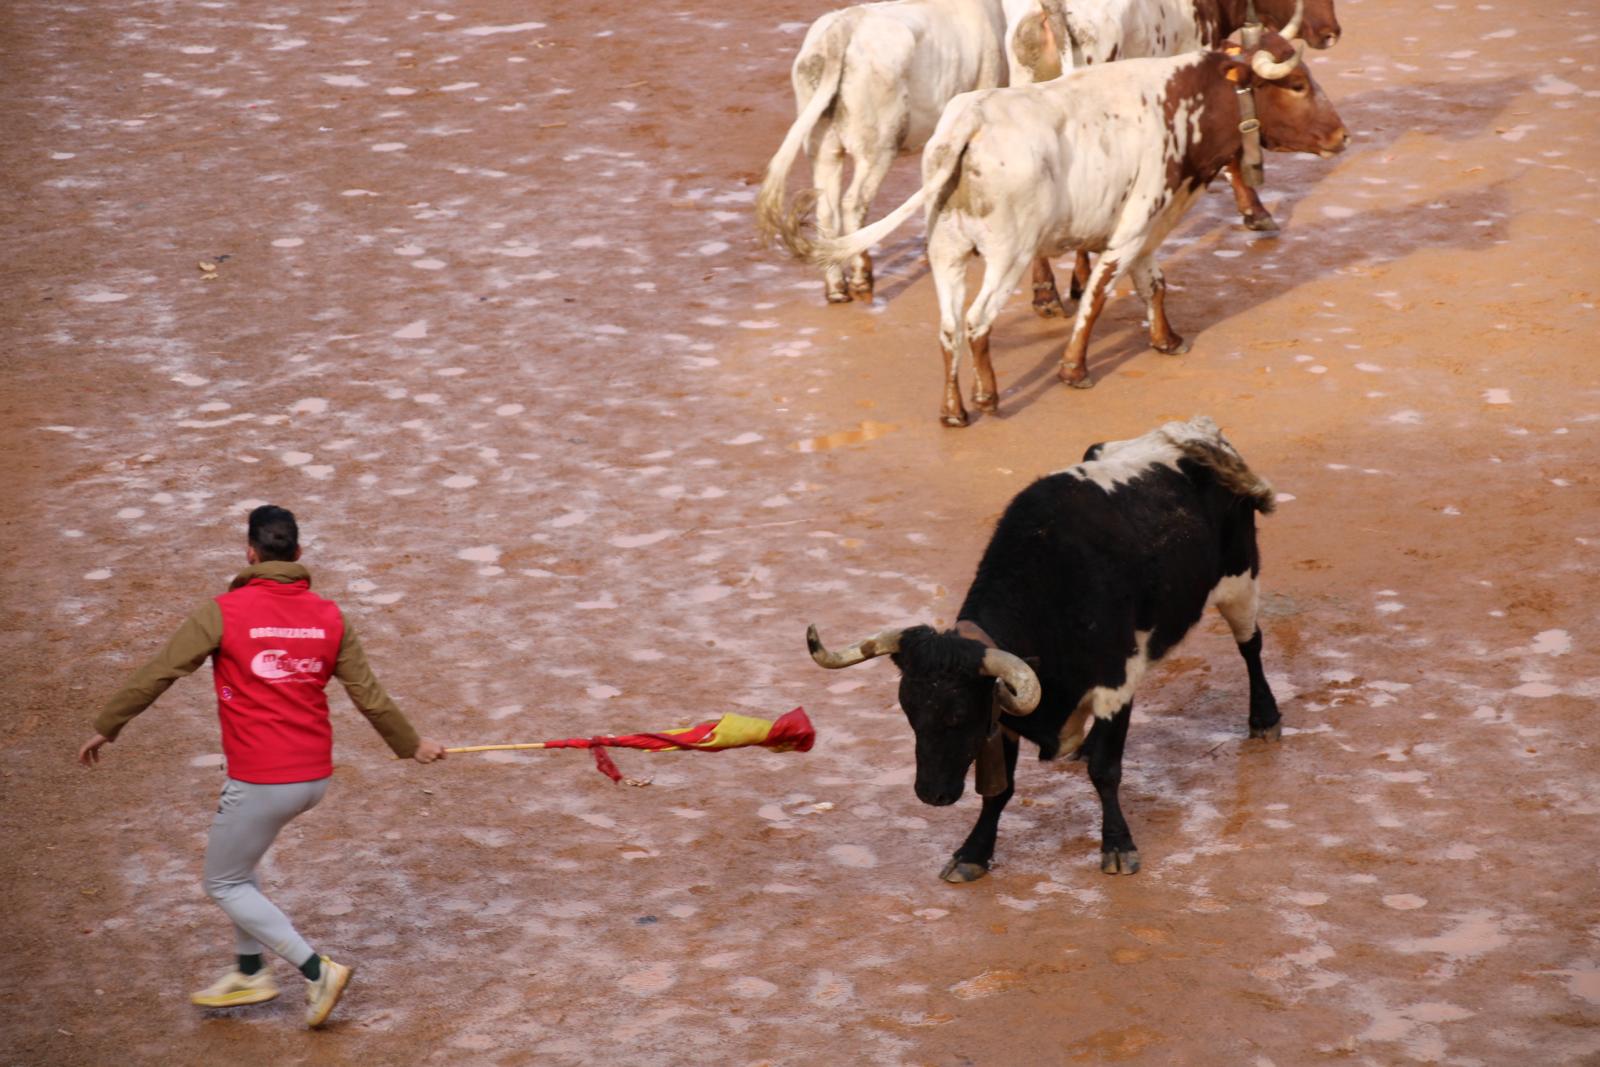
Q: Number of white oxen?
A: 3